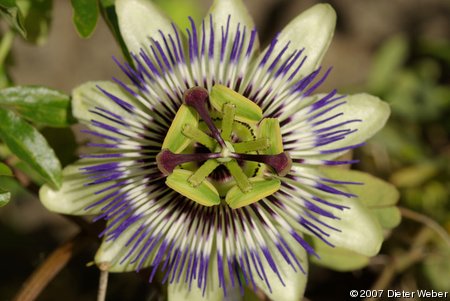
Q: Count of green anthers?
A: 5